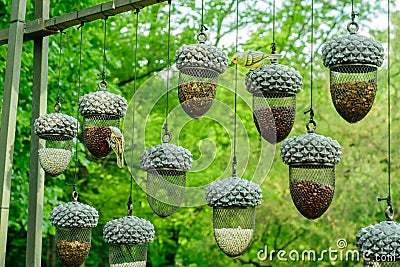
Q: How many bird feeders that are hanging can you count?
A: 11